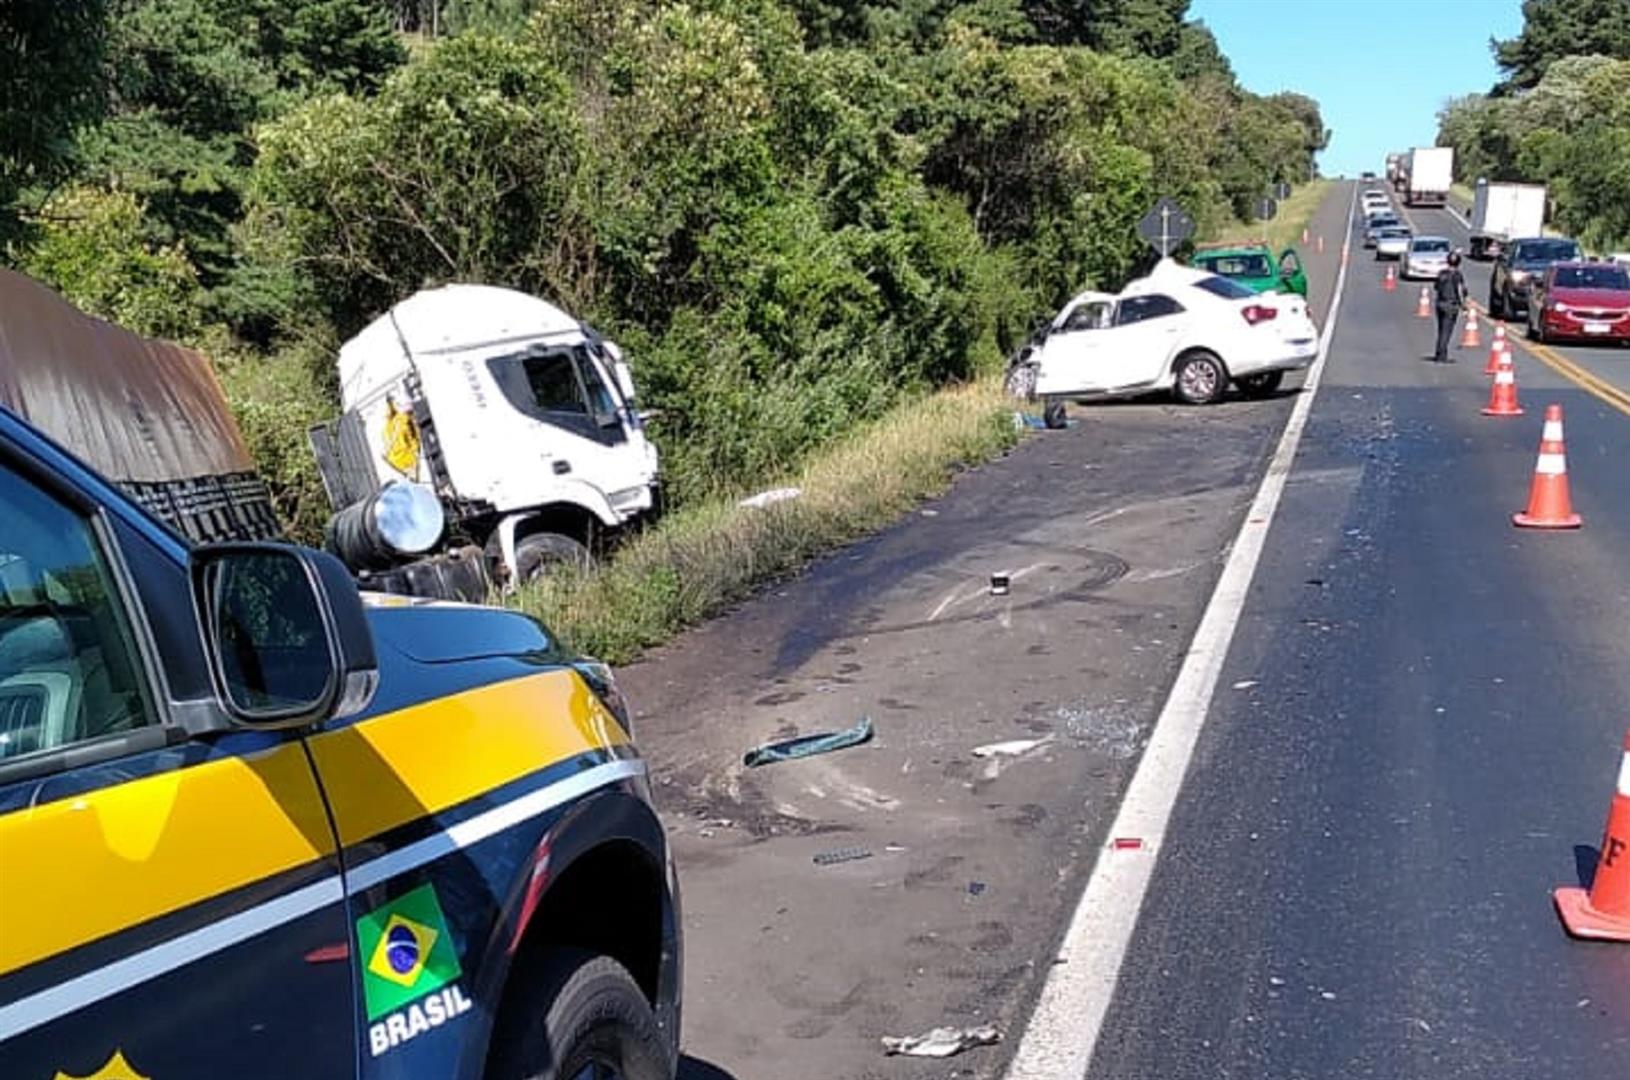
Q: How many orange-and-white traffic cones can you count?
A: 10